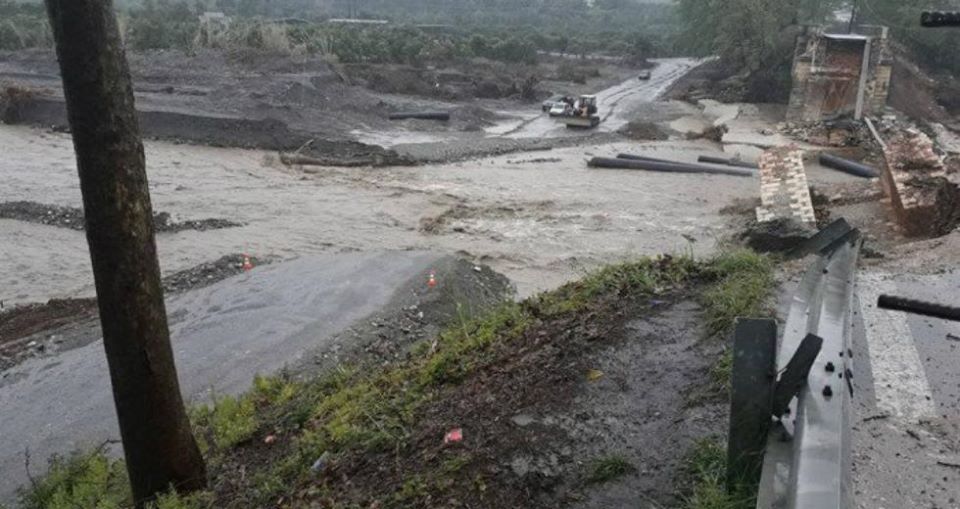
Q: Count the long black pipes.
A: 5